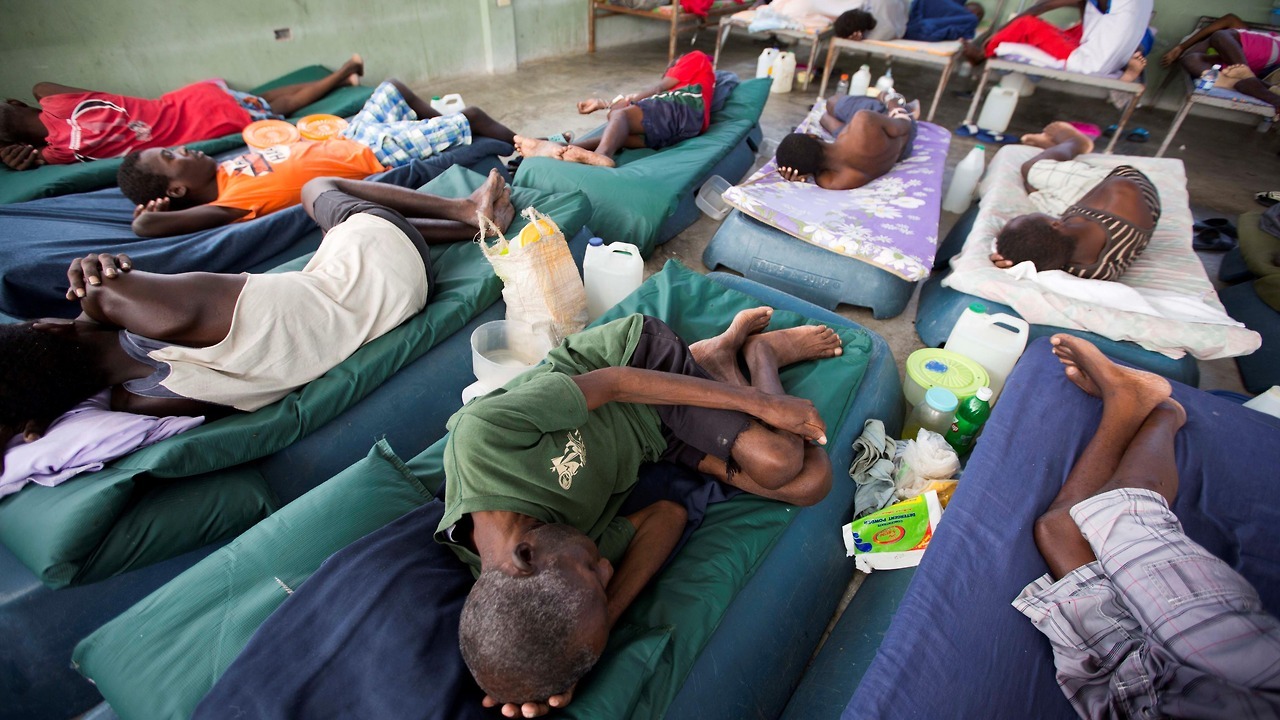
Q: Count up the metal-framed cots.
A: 5